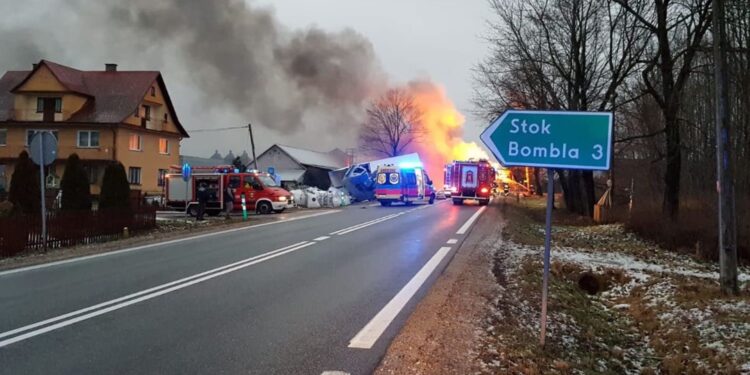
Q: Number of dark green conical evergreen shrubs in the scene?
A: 3